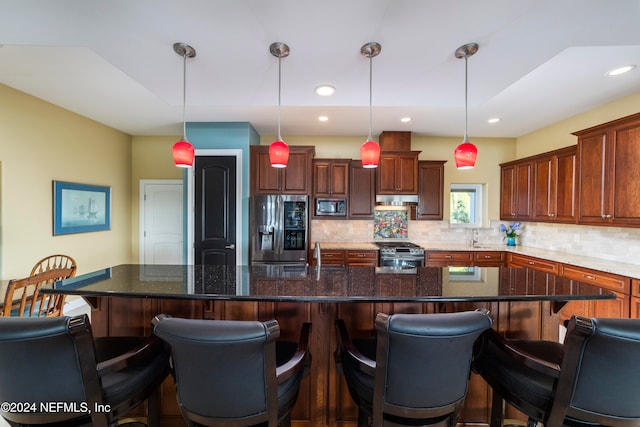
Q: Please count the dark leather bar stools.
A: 4